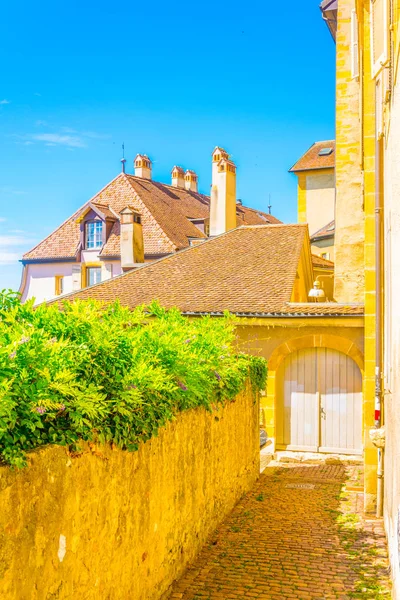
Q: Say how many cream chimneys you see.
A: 5